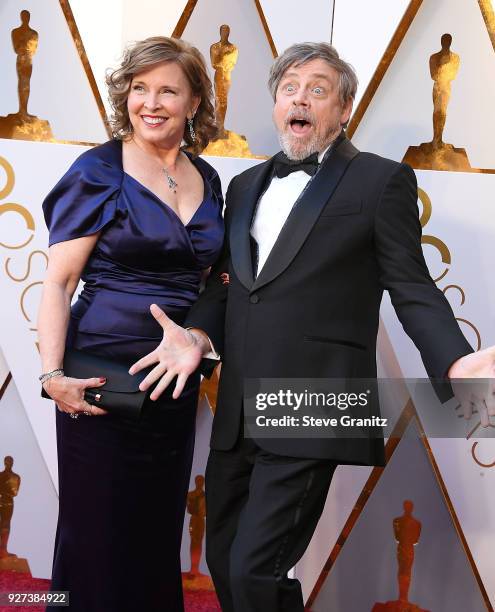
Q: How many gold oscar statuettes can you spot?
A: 6